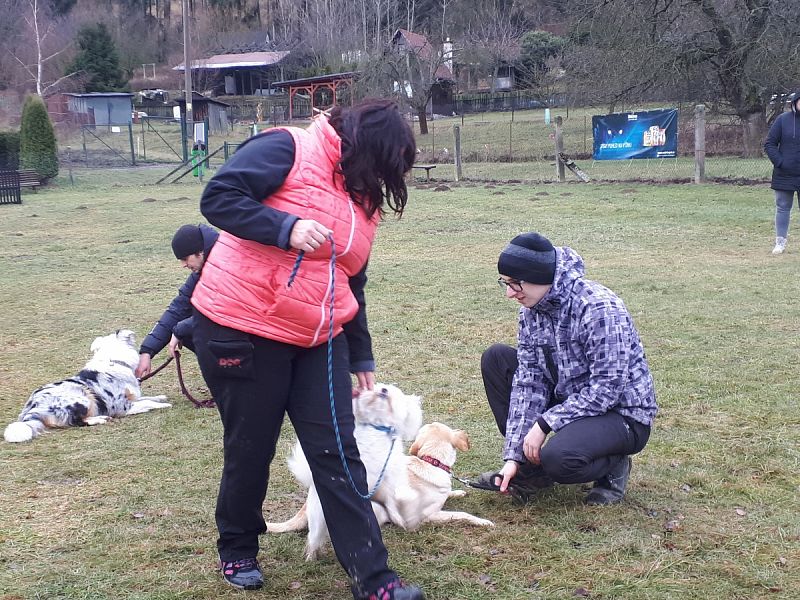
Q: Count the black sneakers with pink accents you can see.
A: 2